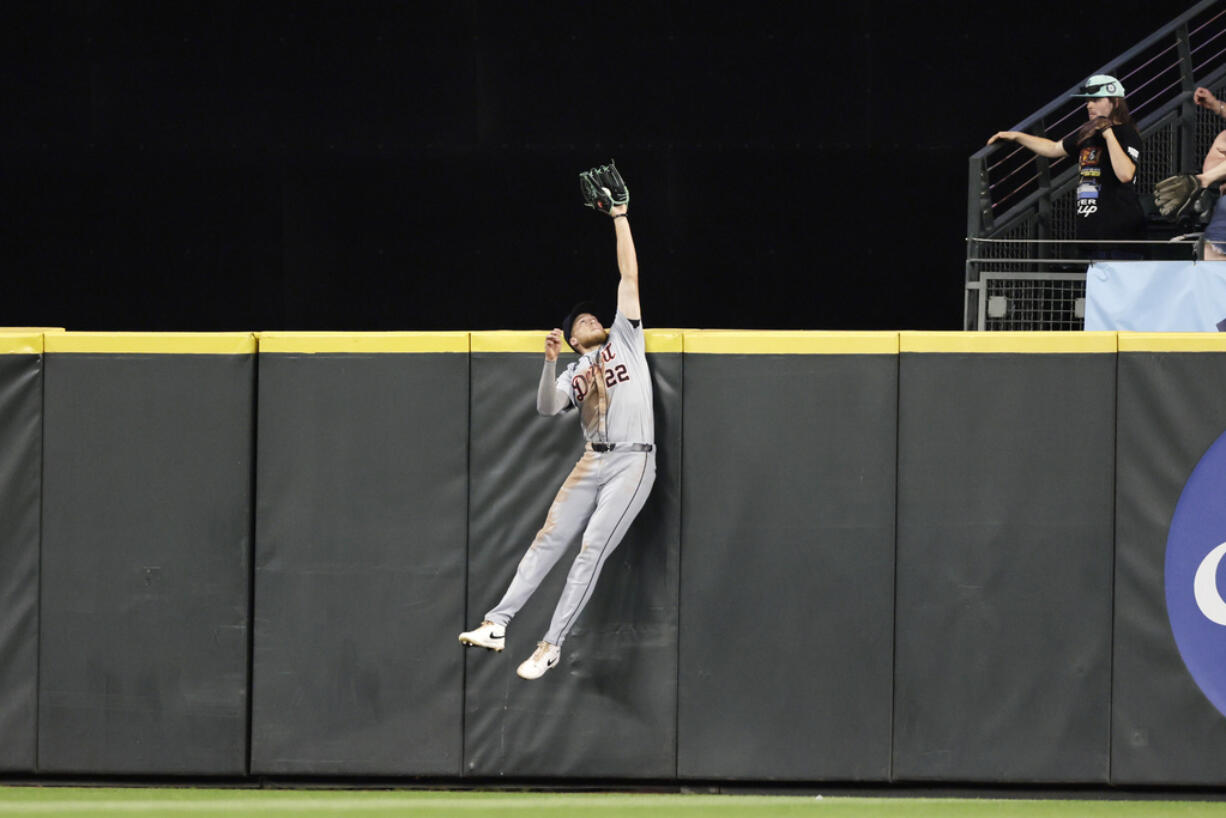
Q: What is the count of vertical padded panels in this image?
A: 7